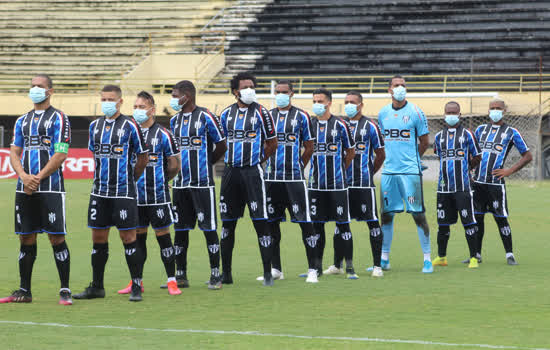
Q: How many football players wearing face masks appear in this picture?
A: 11